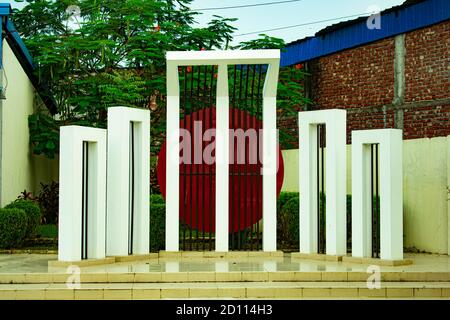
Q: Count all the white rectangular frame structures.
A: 5